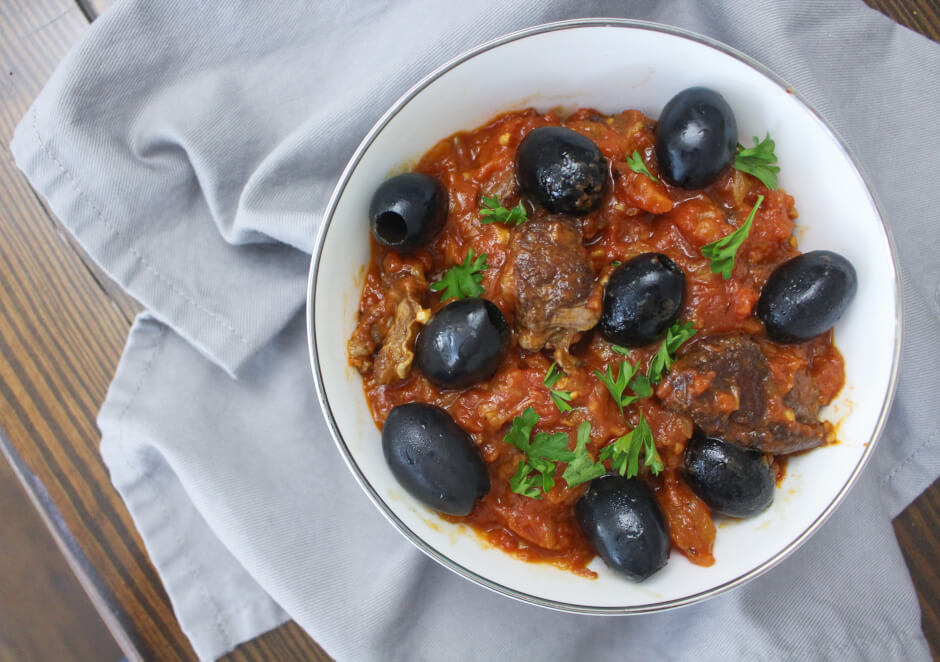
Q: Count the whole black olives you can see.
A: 9